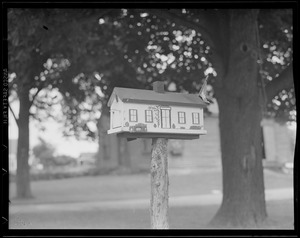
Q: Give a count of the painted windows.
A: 4